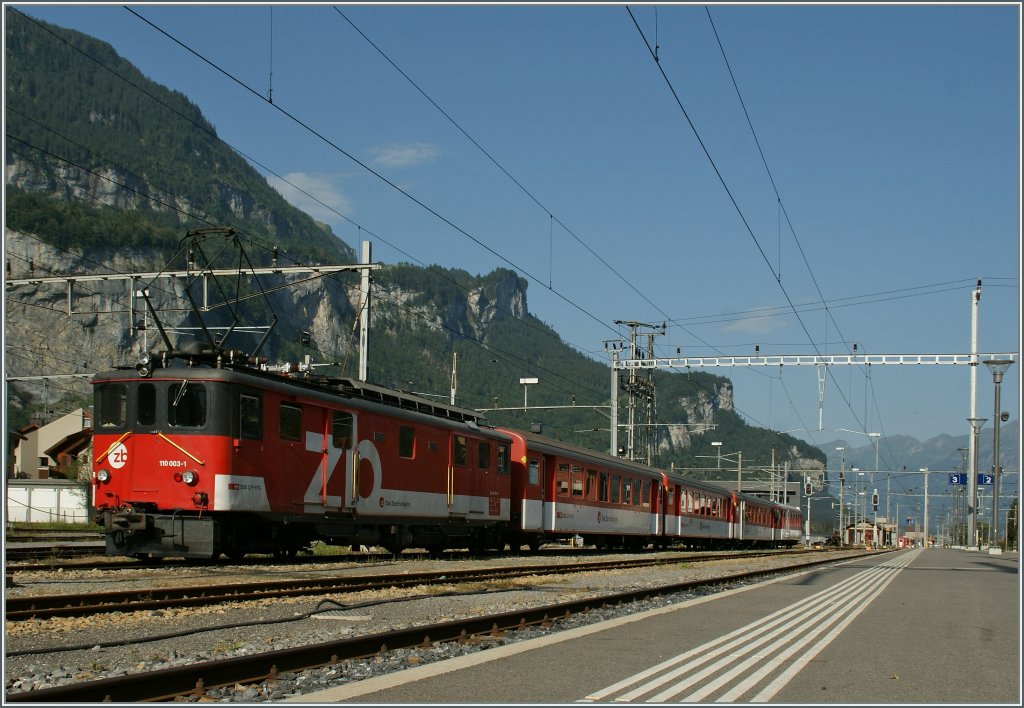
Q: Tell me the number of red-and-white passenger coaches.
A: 4